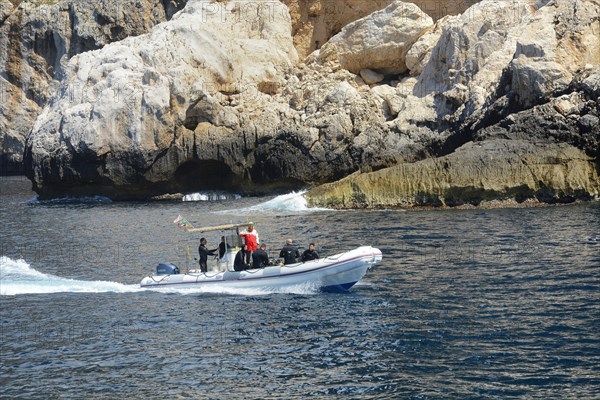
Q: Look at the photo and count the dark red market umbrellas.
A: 0